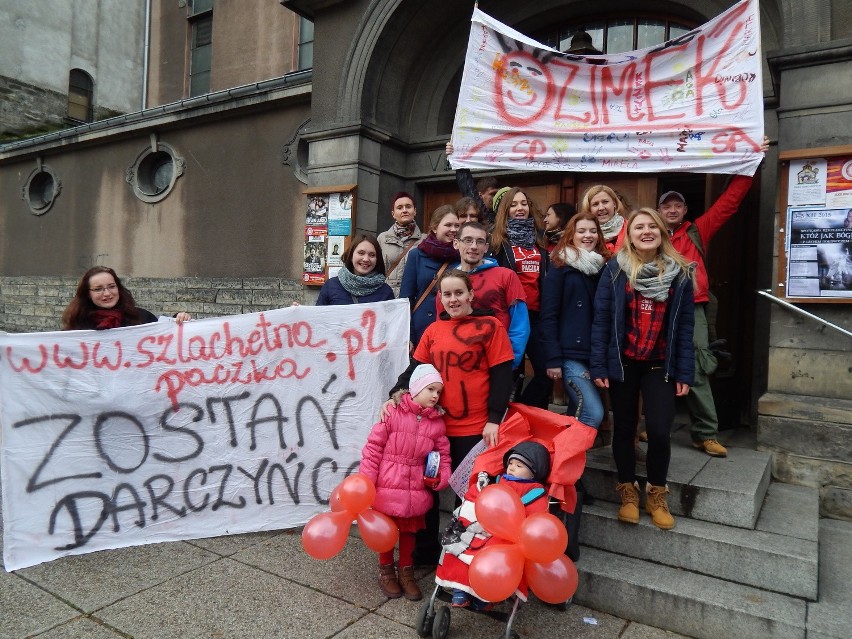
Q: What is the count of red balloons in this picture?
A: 8